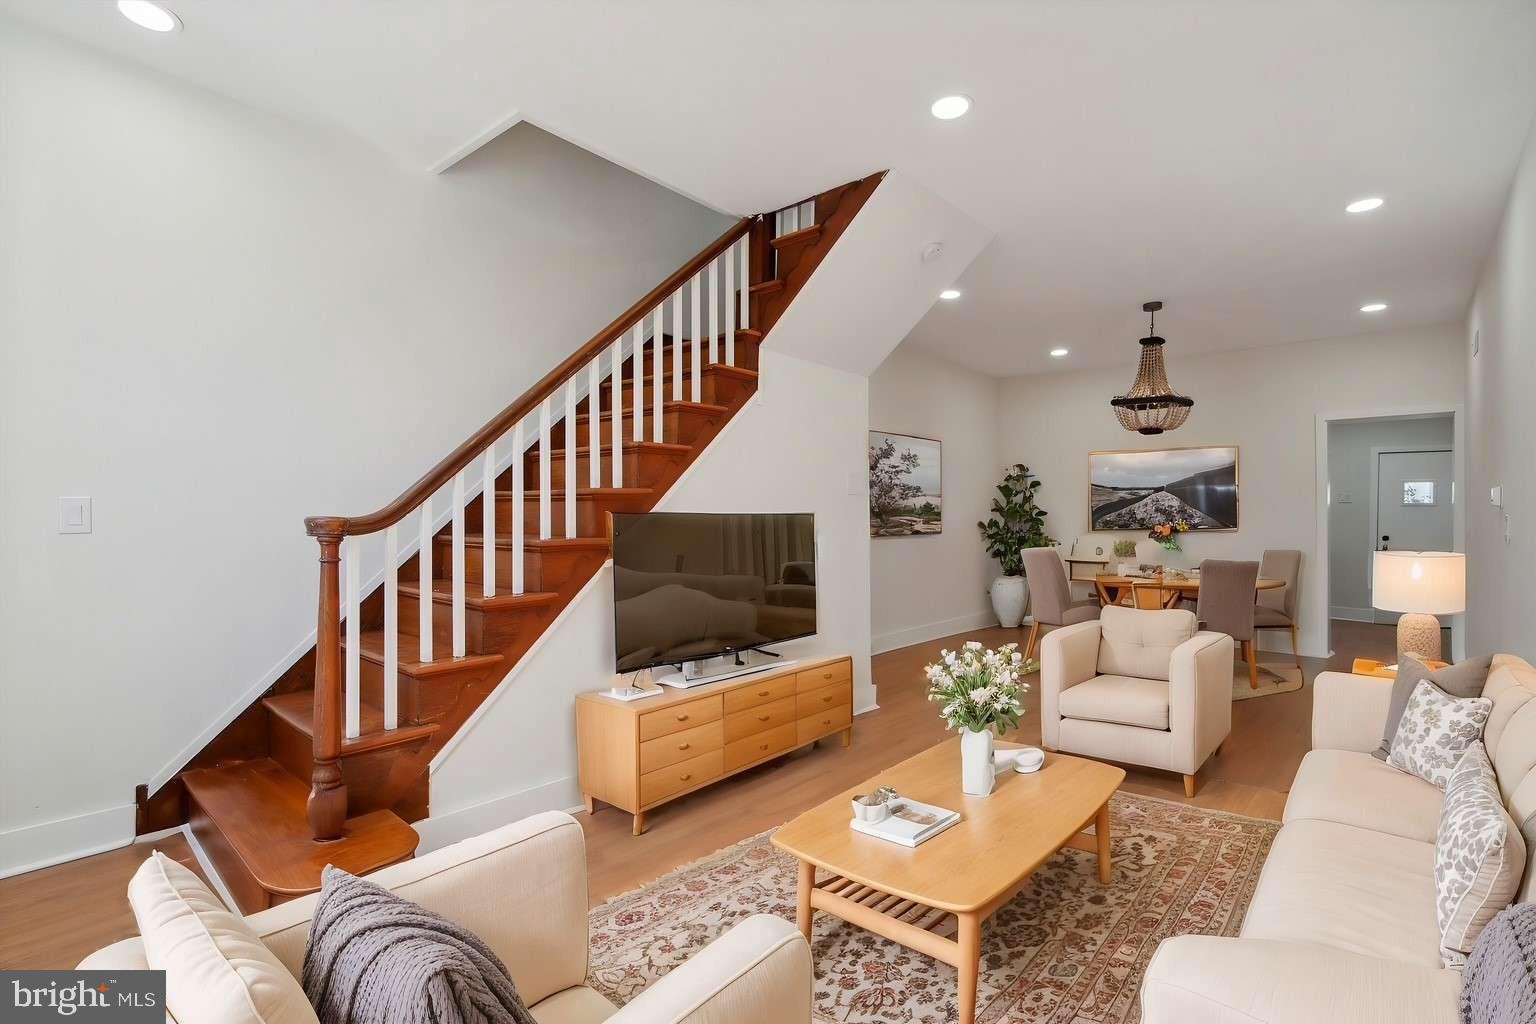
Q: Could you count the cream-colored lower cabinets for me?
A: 0